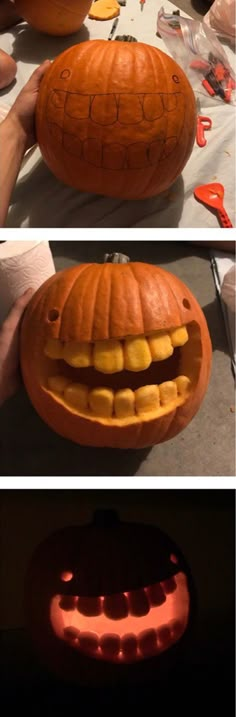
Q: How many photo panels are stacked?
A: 3